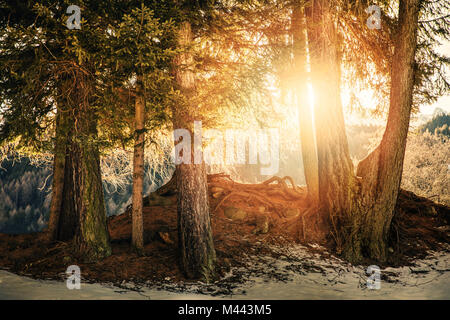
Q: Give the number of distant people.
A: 0